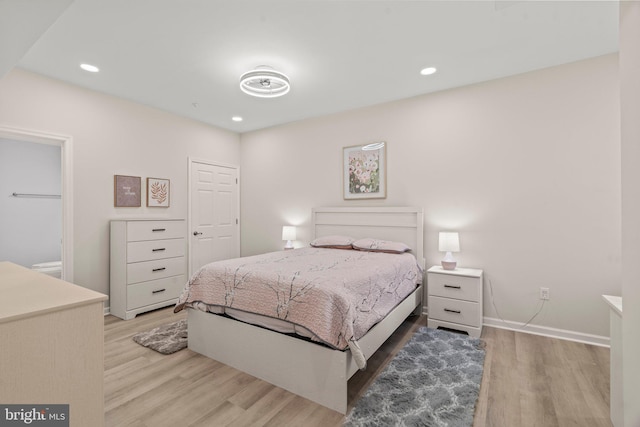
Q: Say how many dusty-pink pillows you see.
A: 2